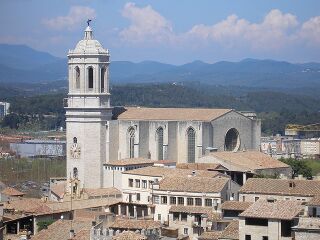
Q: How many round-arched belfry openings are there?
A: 3